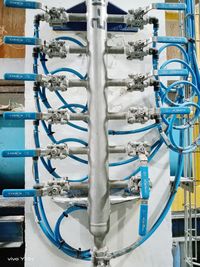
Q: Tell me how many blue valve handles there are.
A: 12